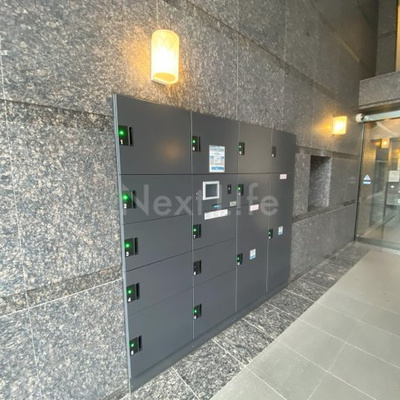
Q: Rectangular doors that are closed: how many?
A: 14